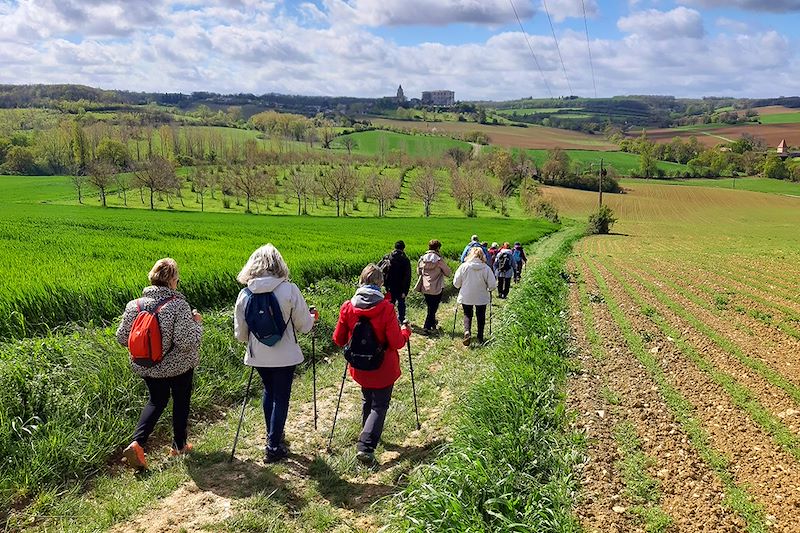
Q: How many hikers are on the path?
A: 12